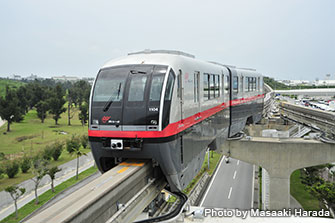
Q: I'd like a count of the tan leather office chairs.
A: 0